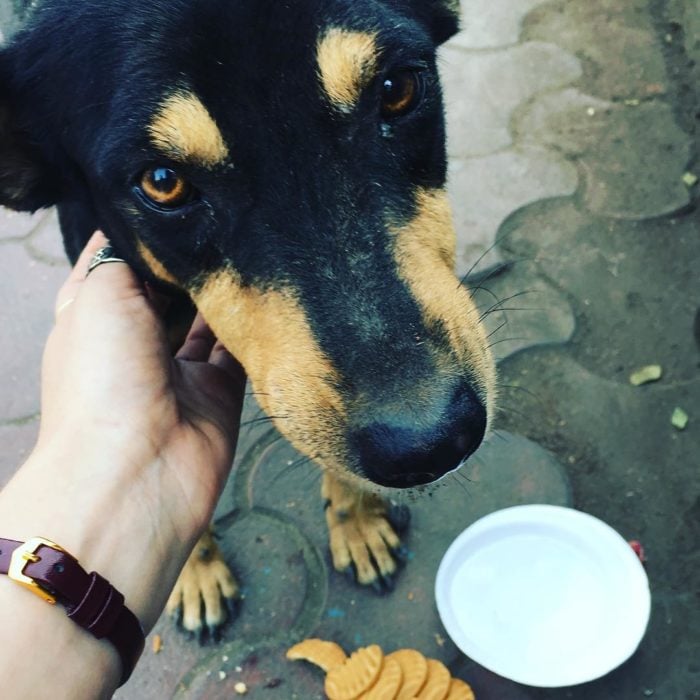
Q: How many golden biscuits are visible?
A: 6